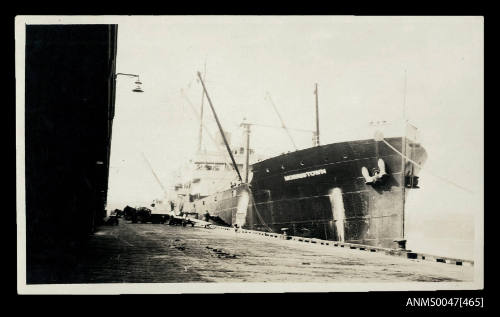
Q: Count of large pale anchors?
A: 1